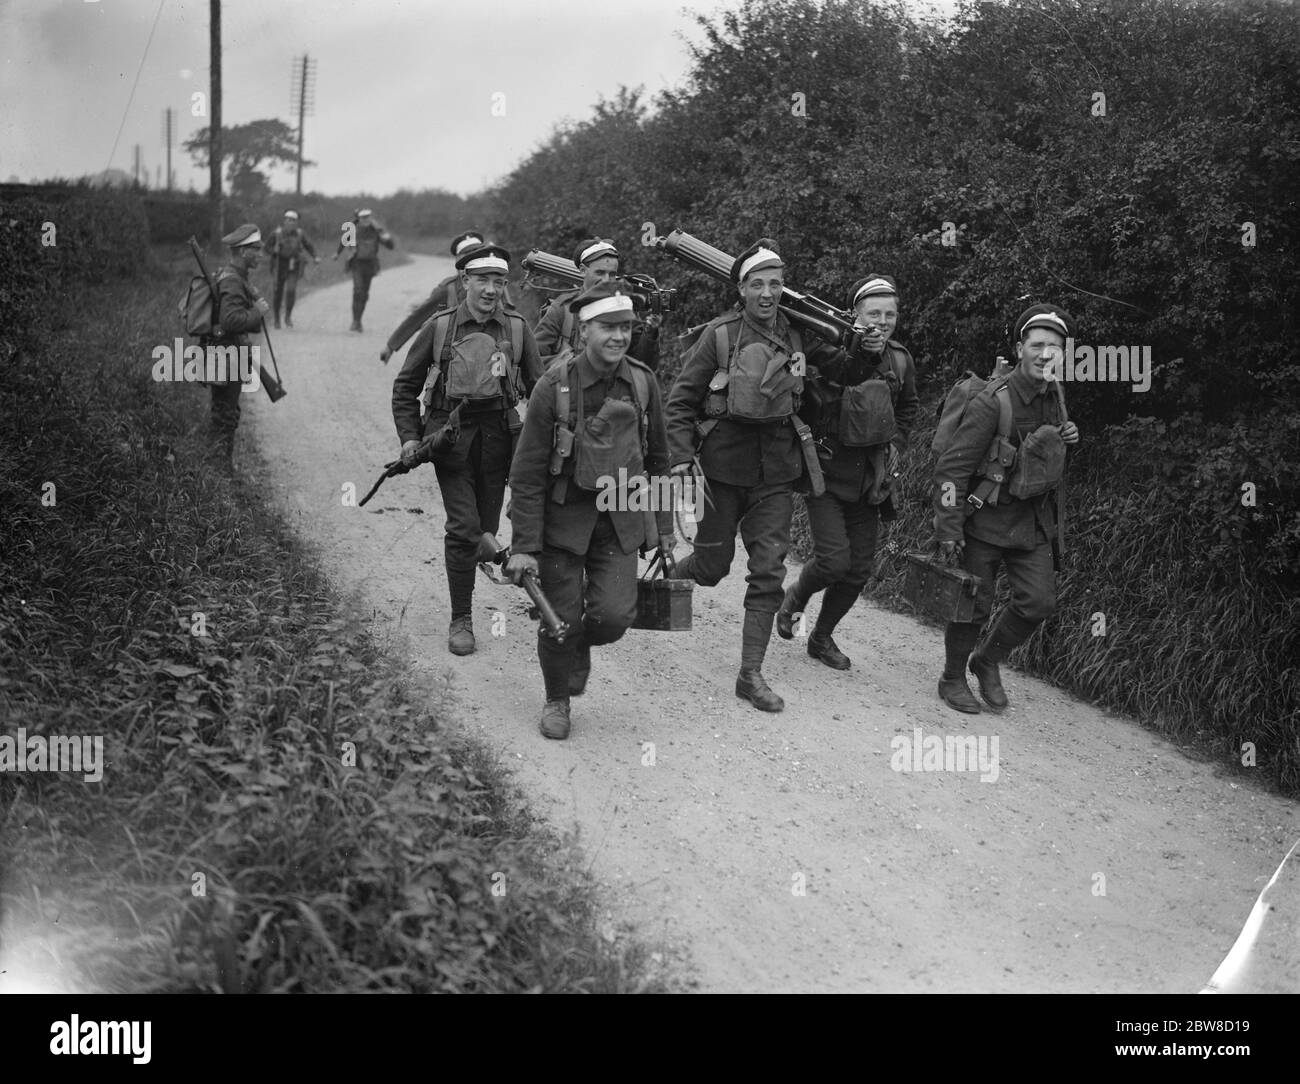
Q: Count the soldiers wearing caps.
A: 10